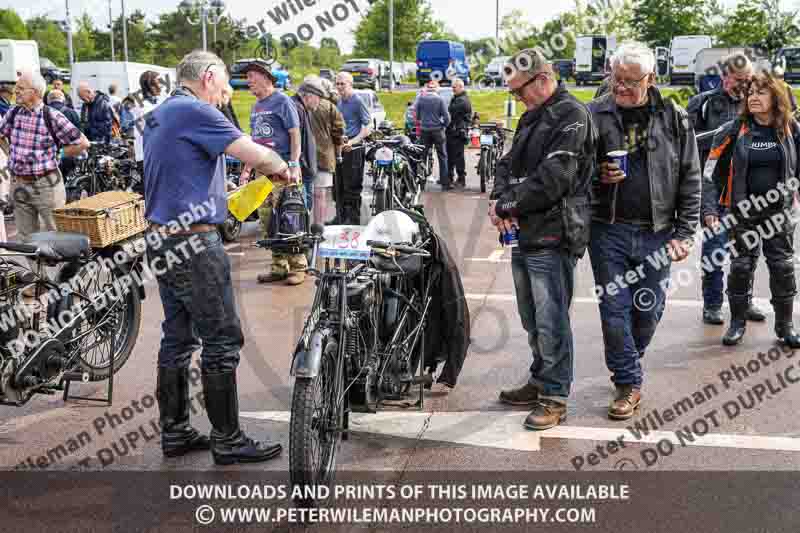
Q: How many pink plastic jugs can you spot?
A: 0